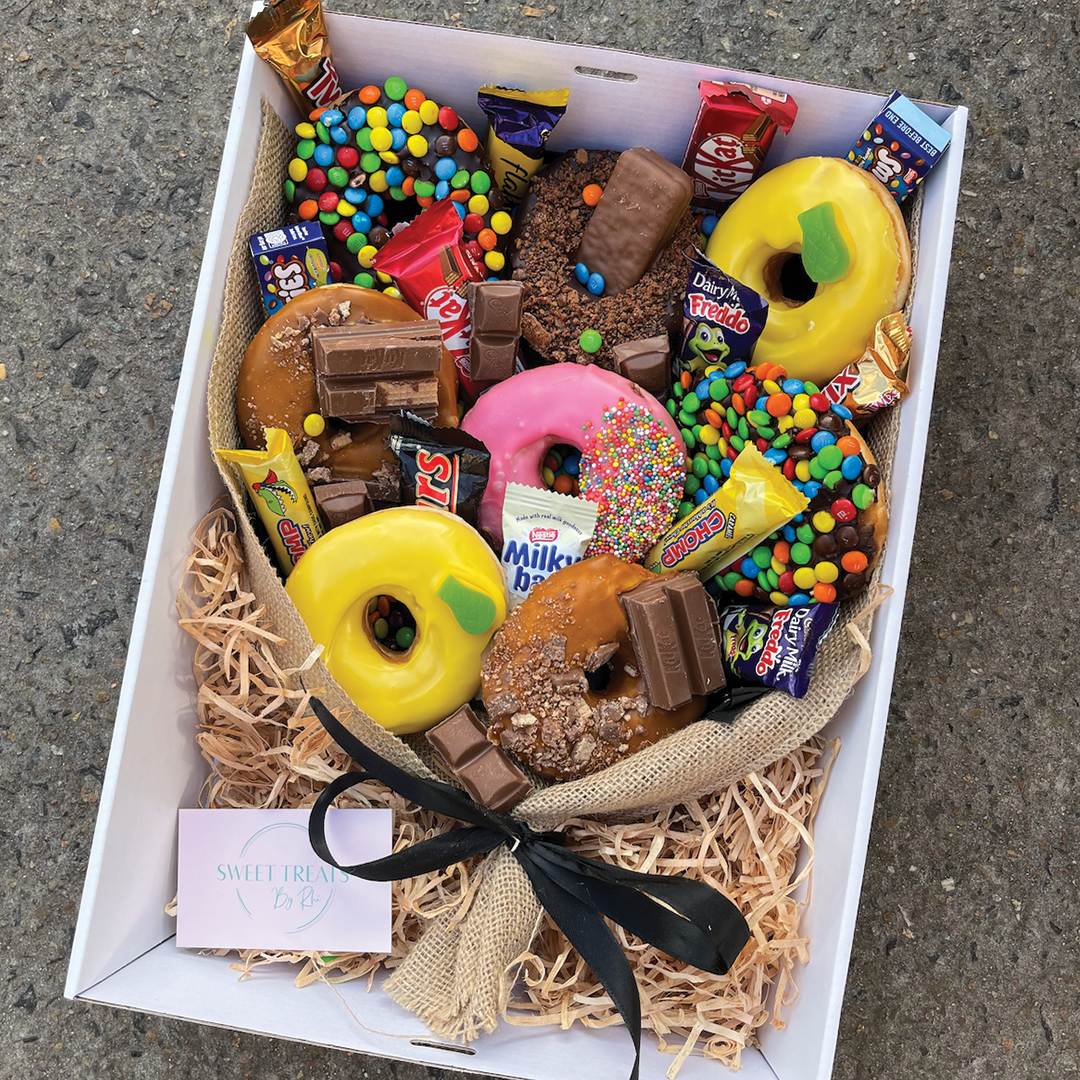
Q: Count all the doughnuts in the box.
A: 8